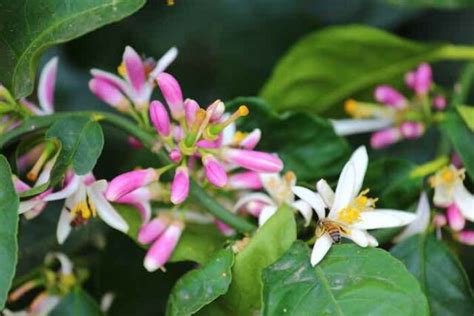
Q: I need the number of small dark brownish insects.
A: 2